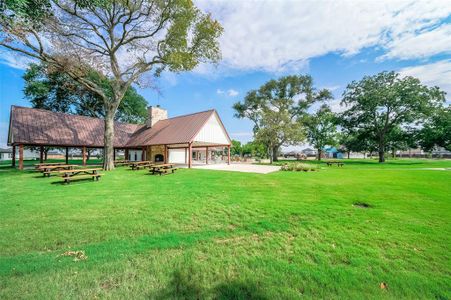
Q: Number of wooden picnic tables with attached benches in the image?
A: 7